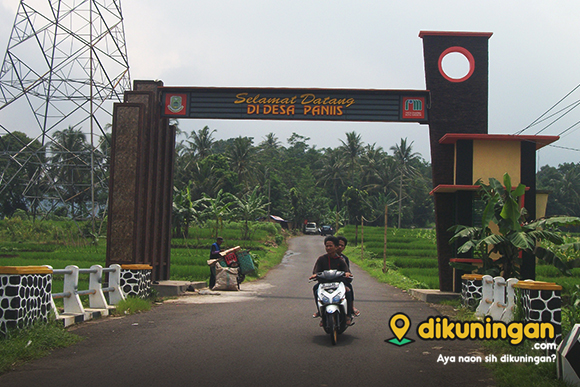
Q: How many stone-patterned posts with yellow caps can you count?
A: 4